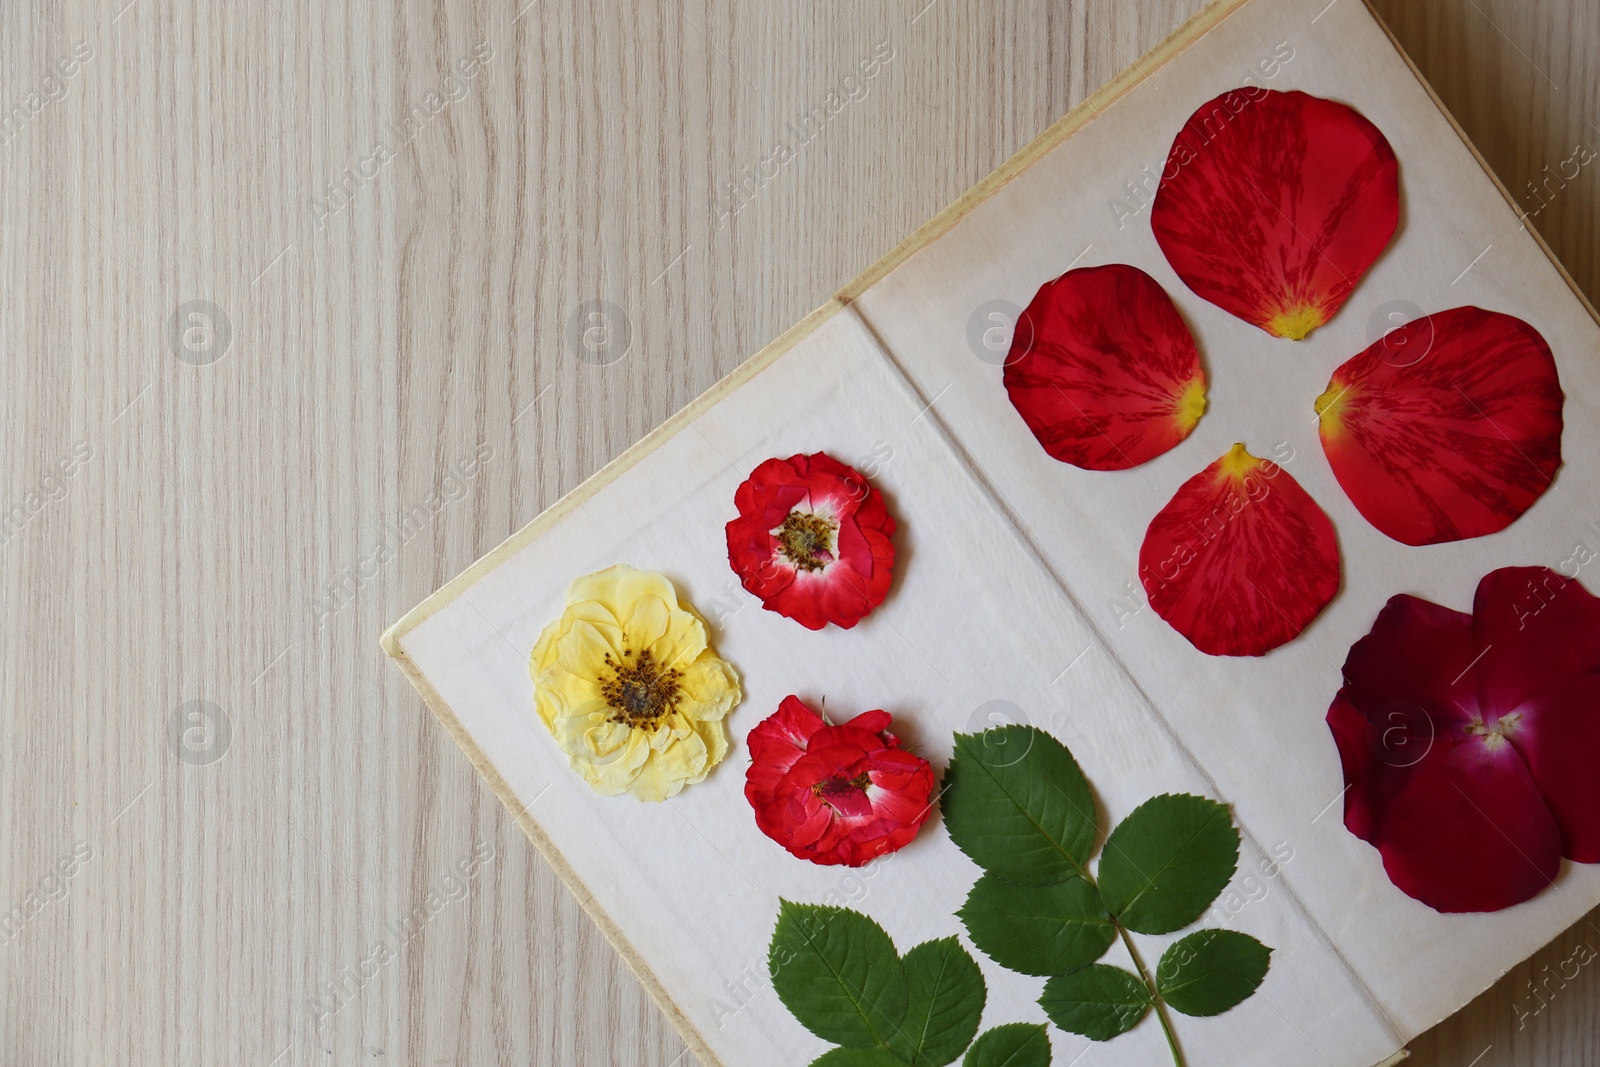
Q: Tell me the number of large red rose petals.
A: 4